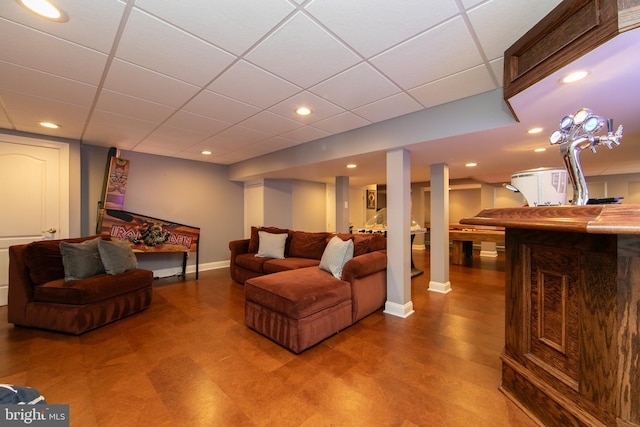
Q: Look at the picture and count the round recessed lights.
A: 9